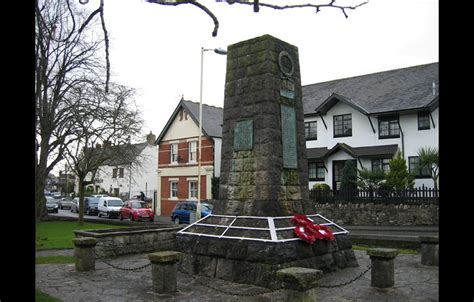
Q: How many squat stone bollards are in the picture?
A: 5